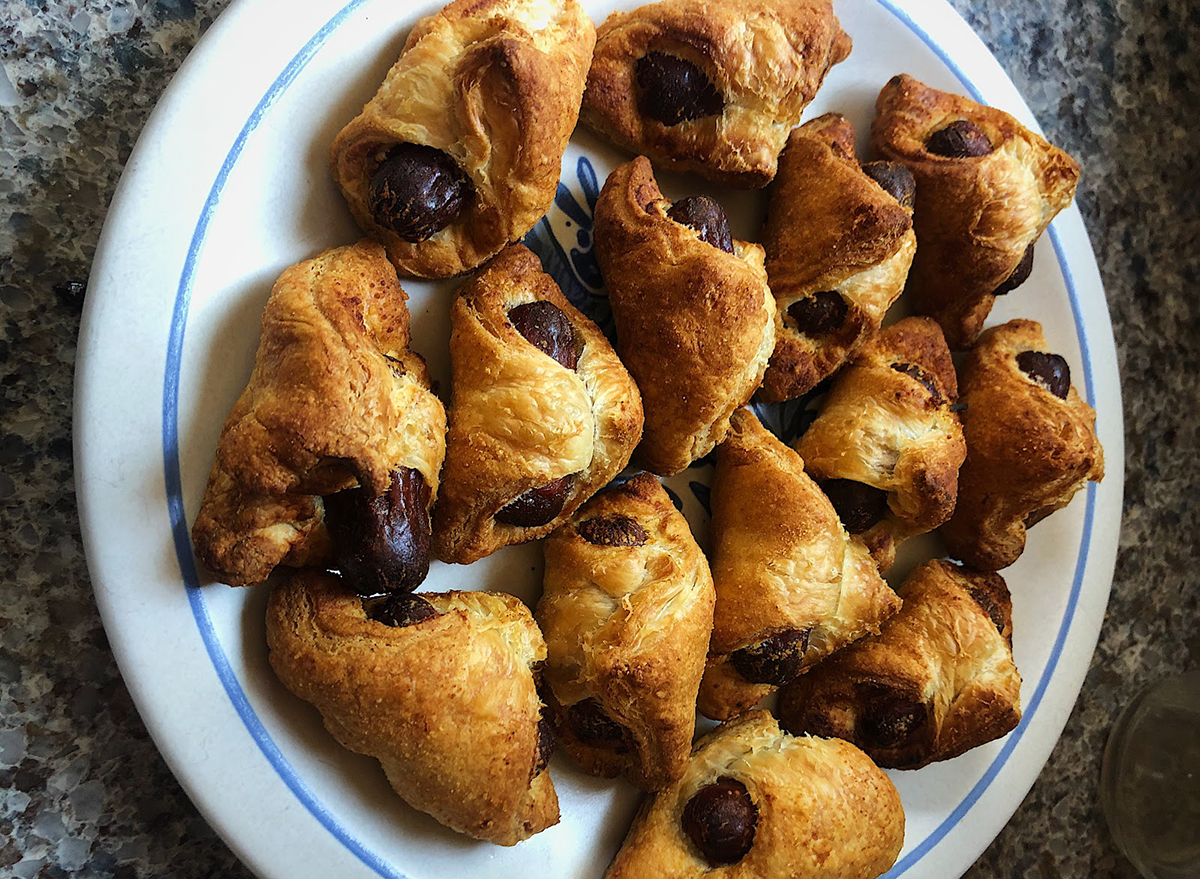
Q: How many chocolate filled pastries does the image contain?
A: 14